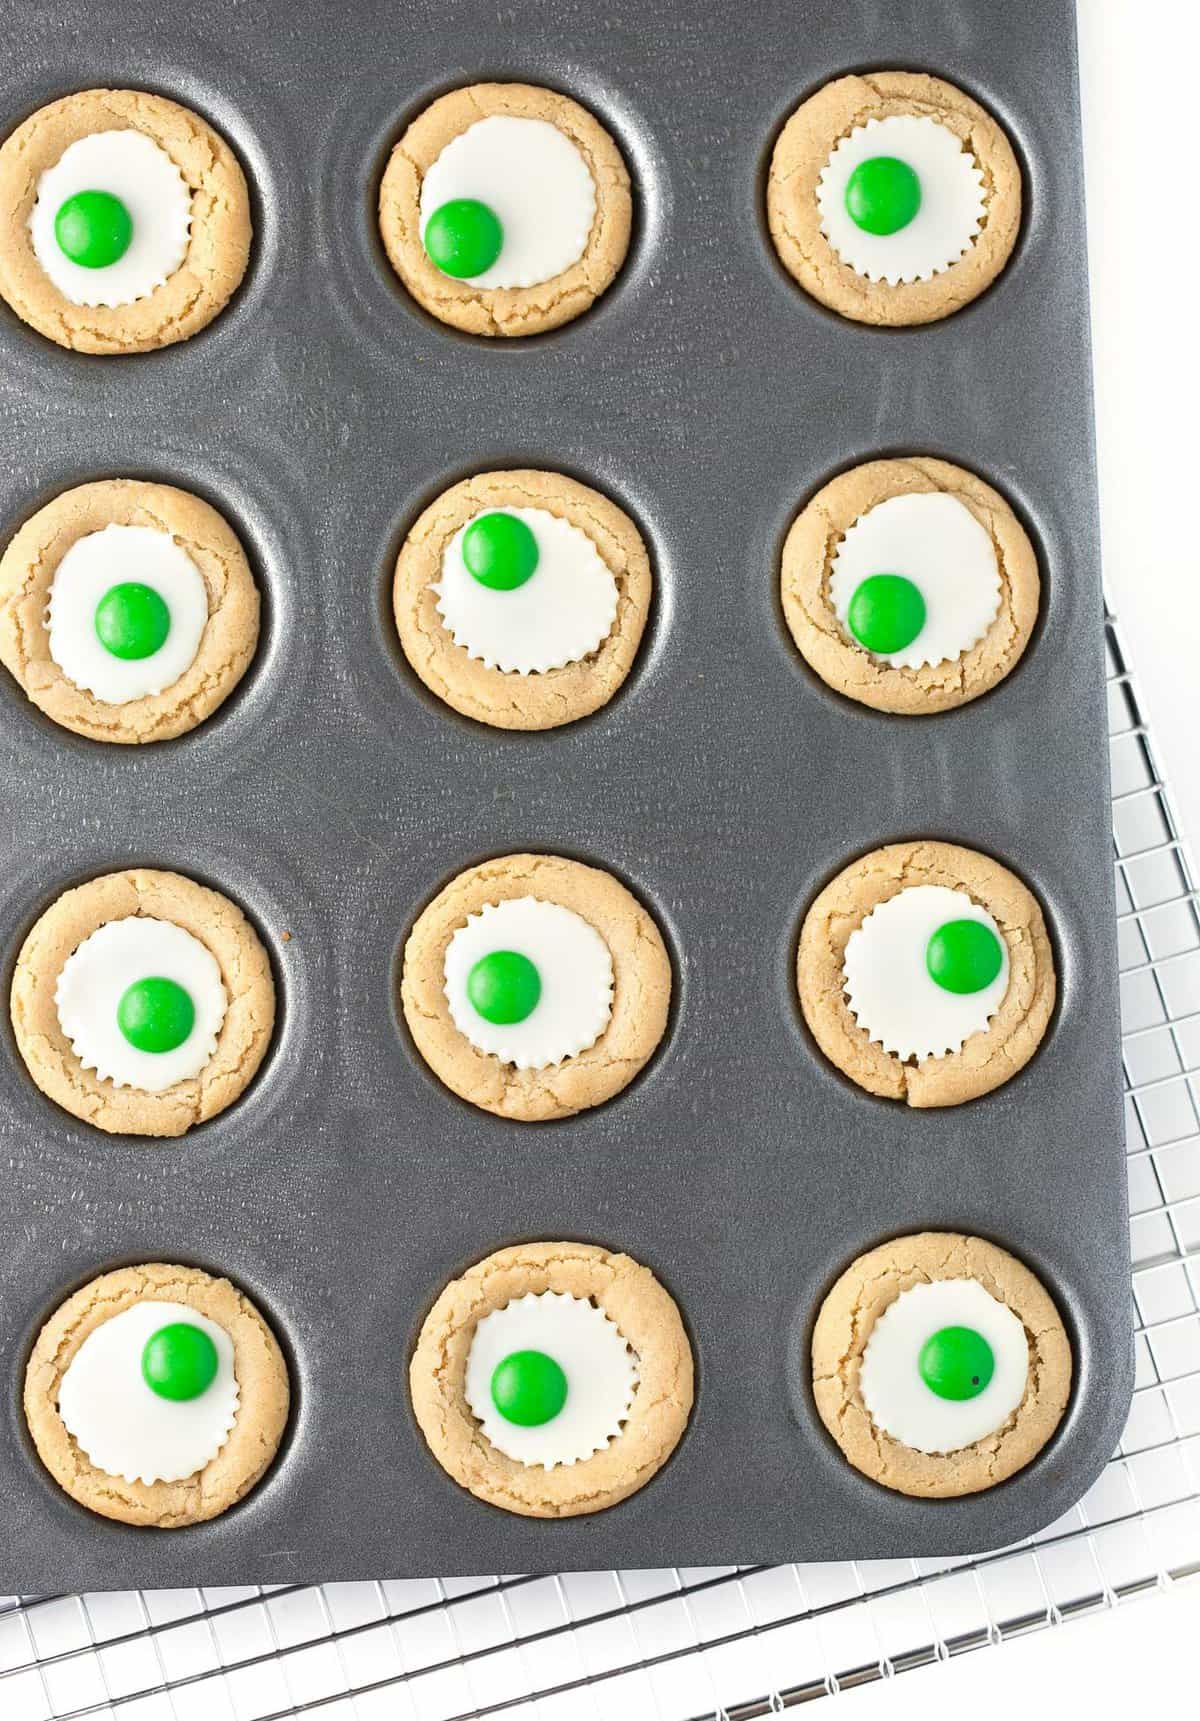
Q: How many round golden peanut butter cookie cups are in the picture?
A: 12